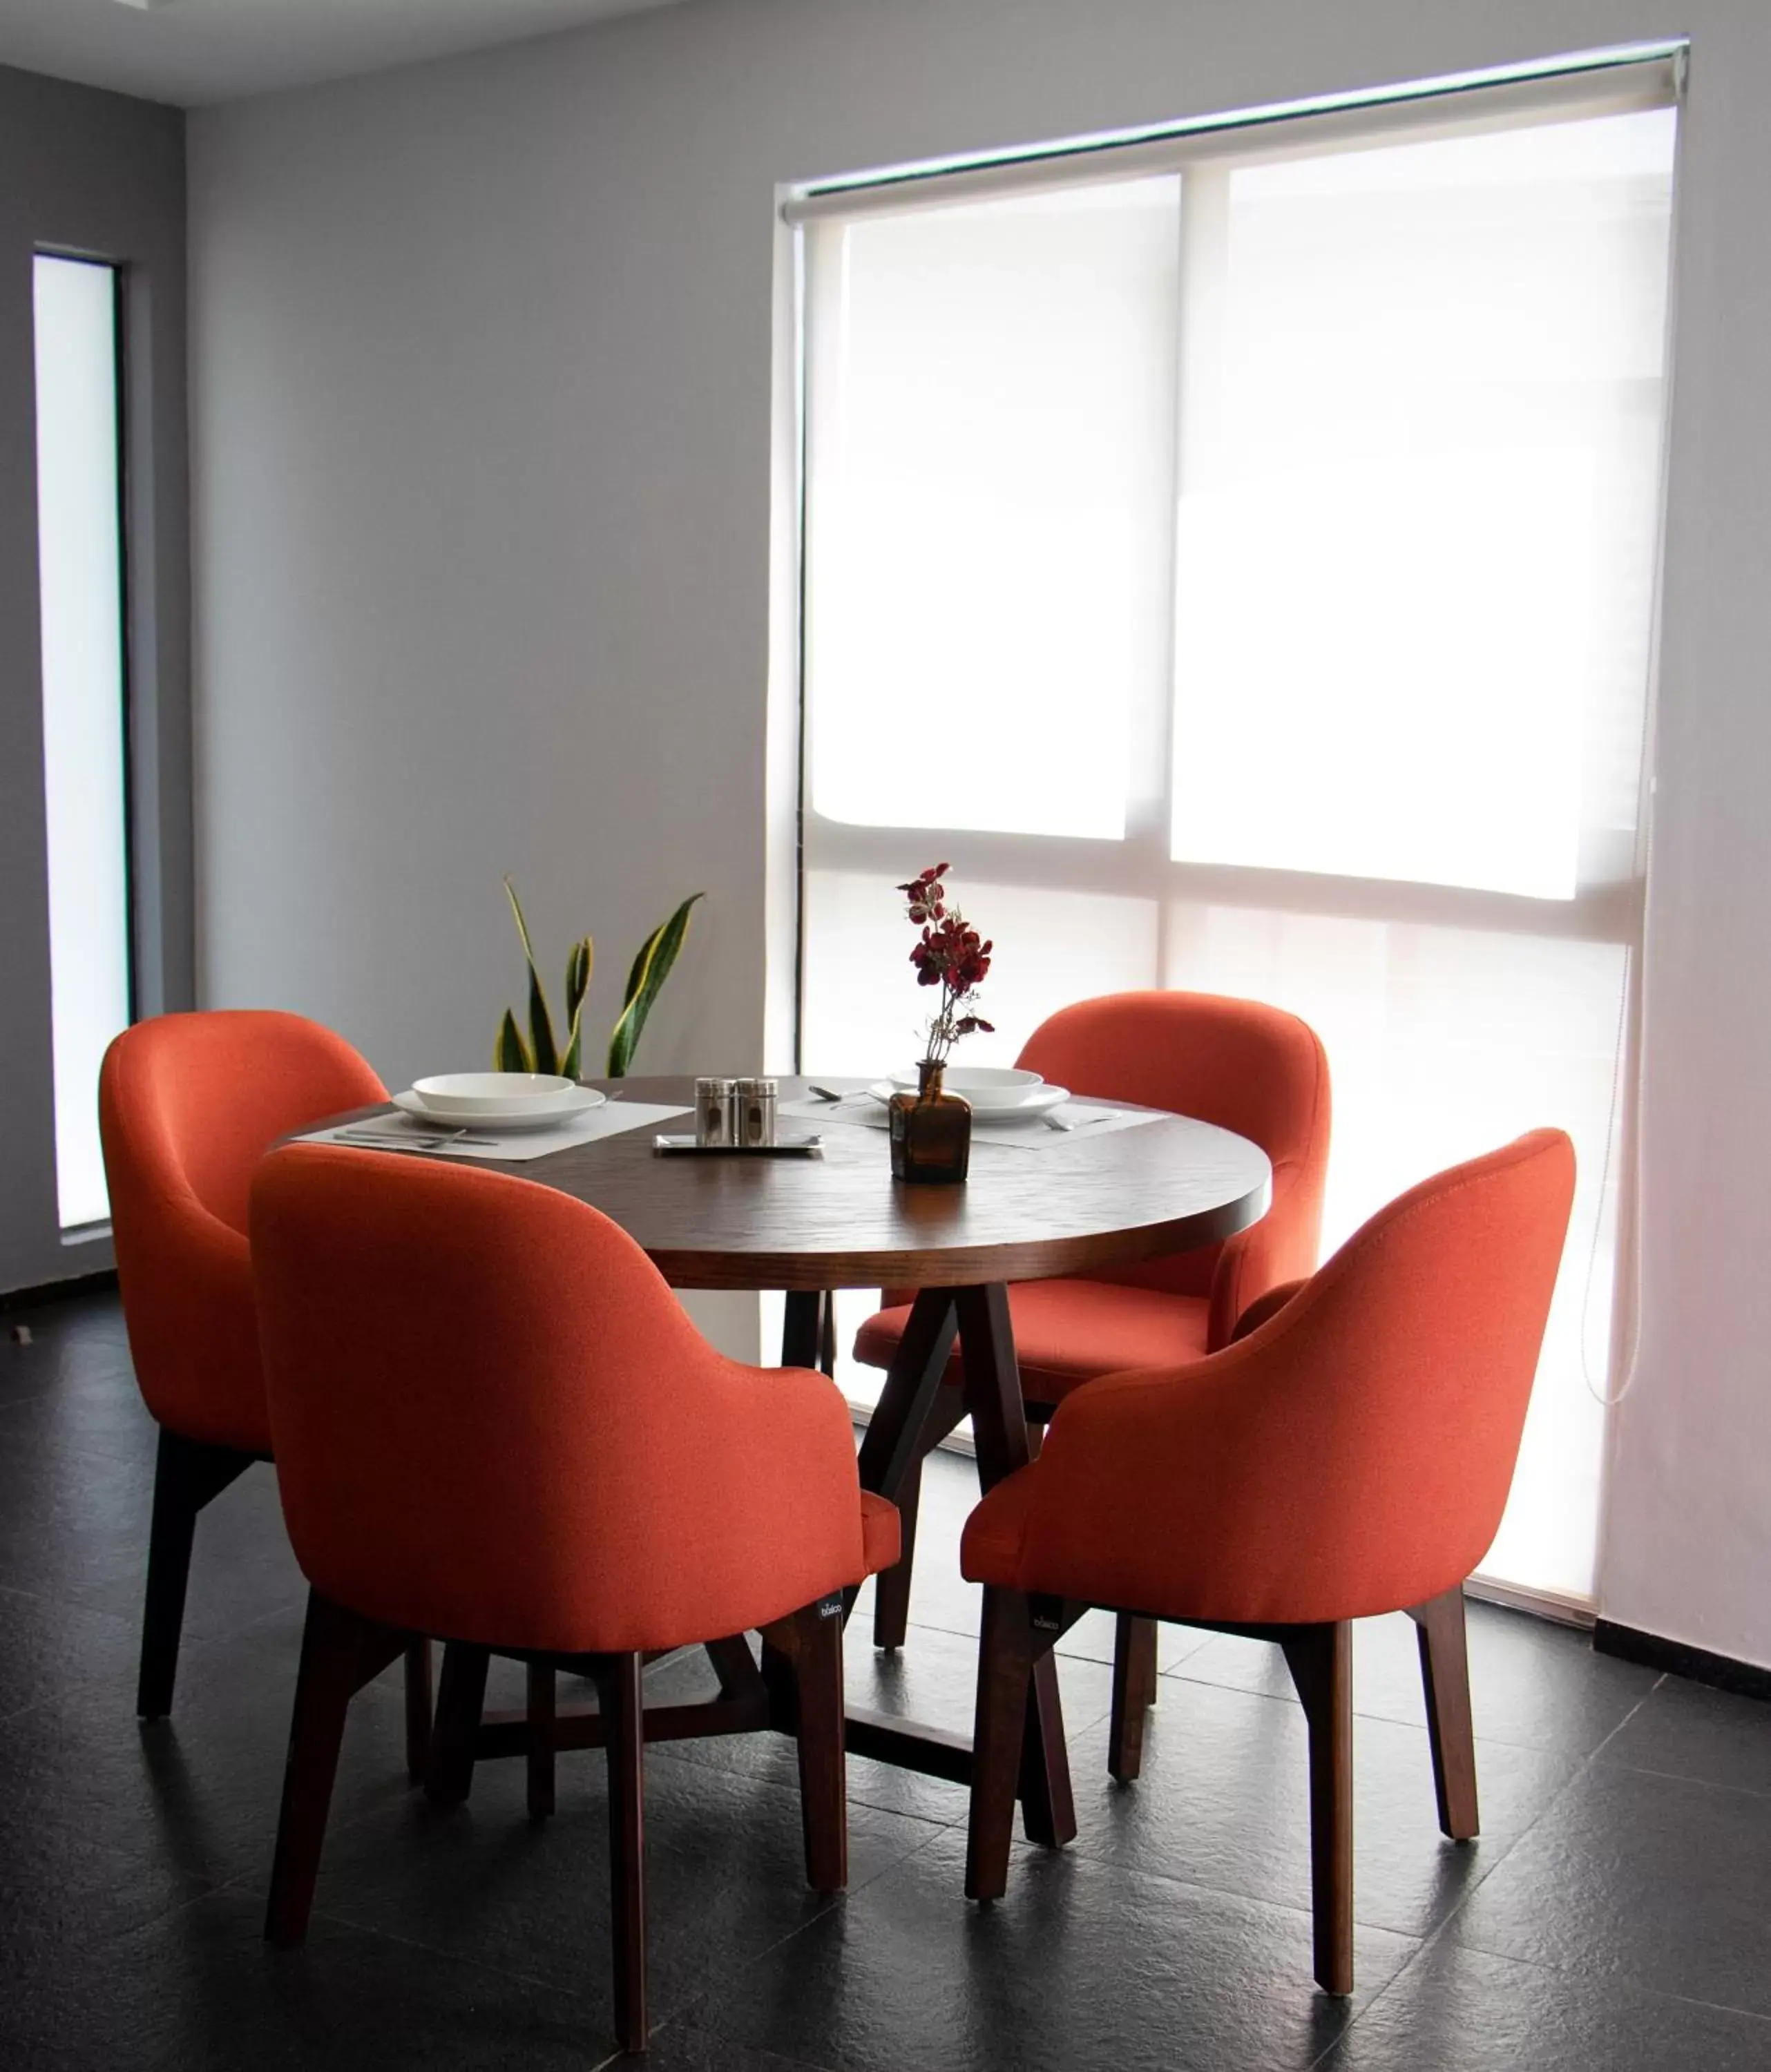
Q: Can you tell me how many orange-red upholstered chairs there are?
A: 4